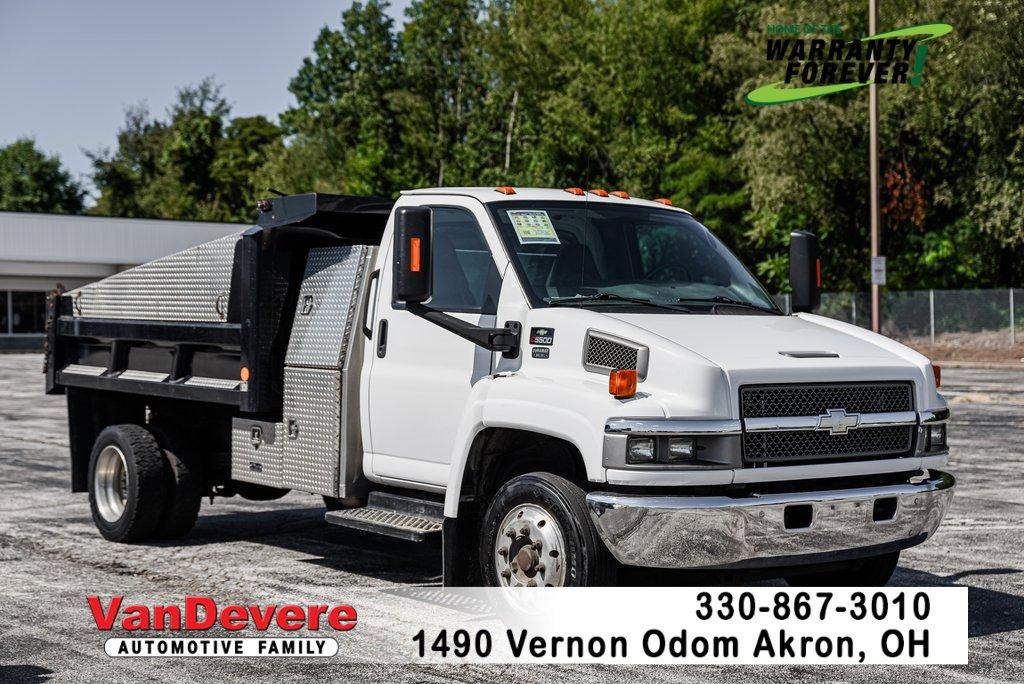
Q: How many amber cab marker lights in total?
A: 5